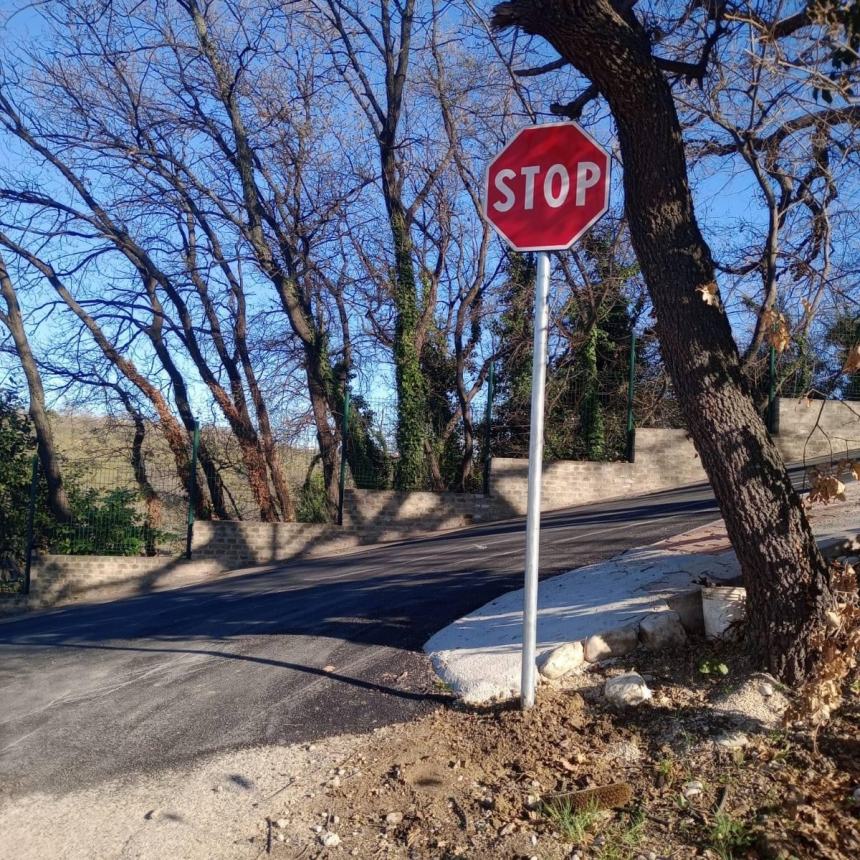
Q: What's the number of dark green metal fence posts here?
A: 6